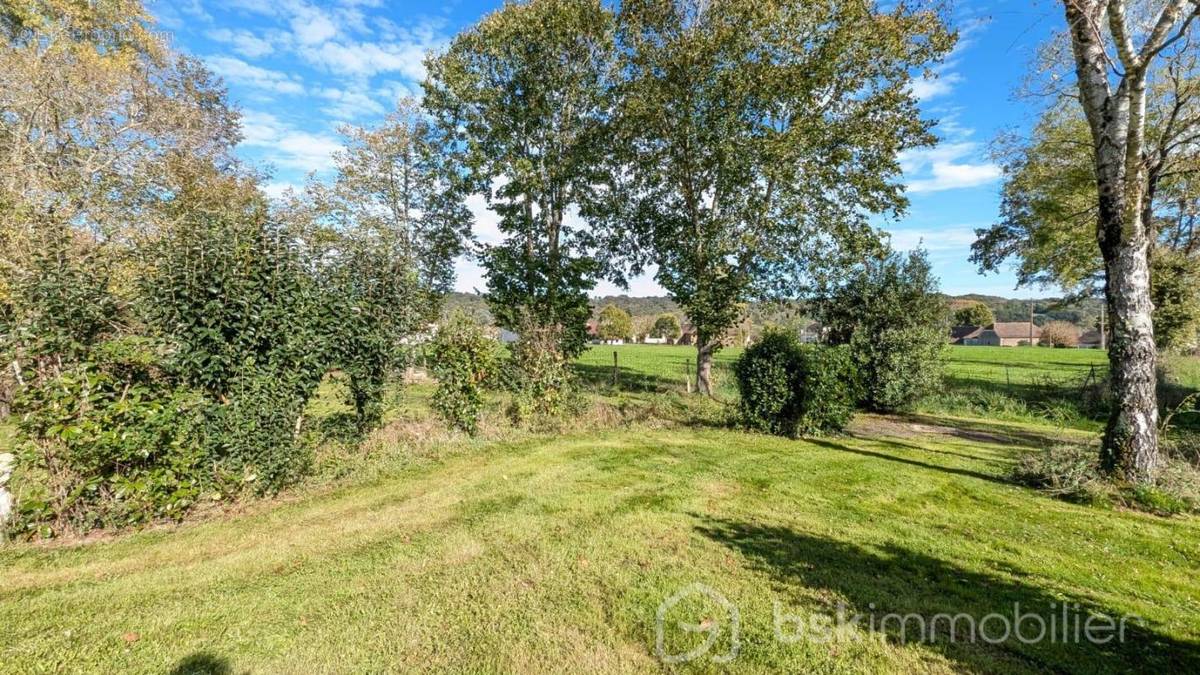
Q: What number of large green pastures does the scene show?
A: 1